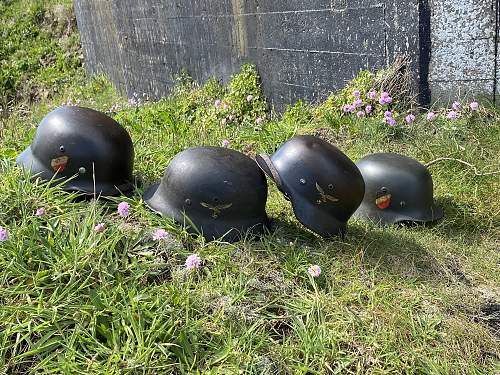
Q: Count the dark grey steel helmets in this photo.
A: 4